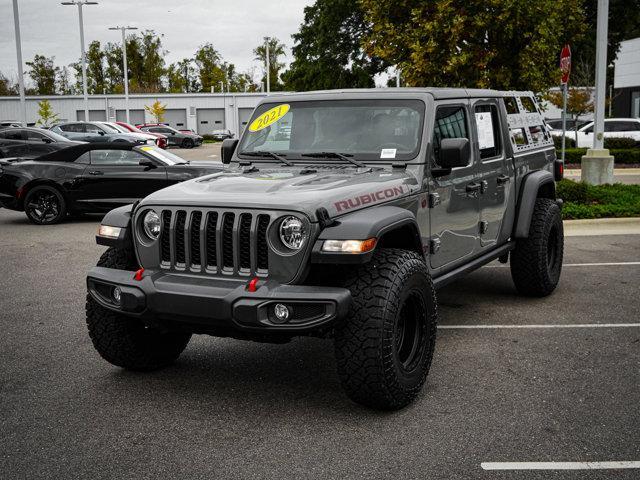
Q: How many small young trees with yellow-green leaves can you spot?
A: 2